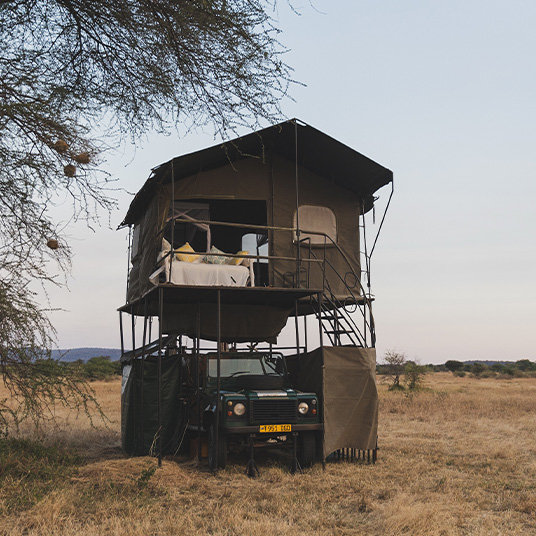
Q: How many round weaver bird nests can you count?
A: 4